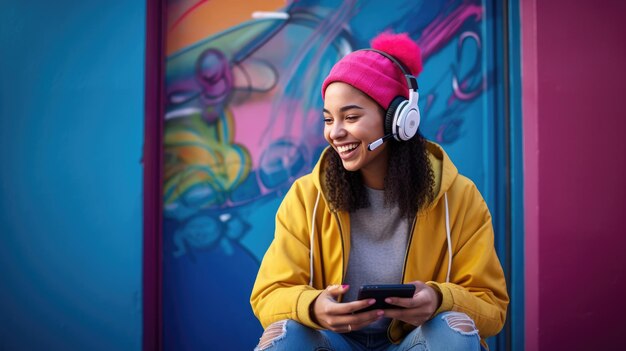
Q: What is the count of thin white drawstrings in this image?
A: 2